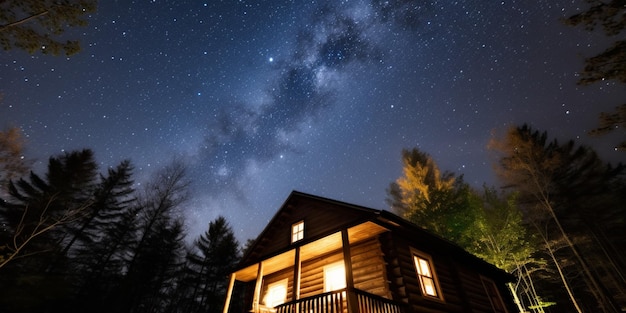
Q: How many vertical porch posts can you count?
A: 4